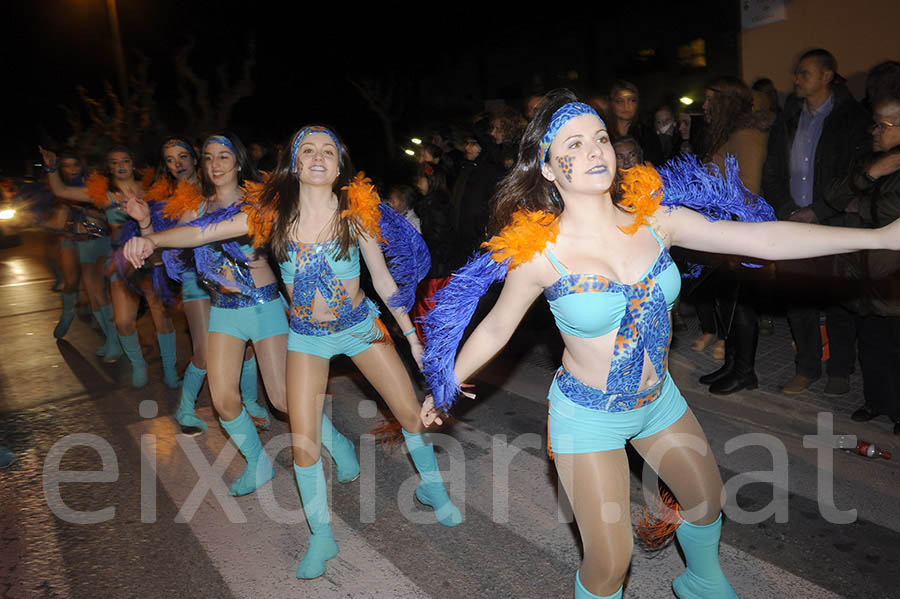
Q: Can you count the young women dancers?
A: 6